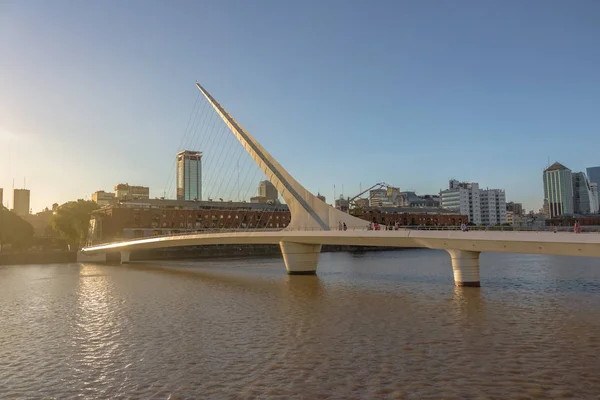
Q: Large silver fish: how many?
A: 0